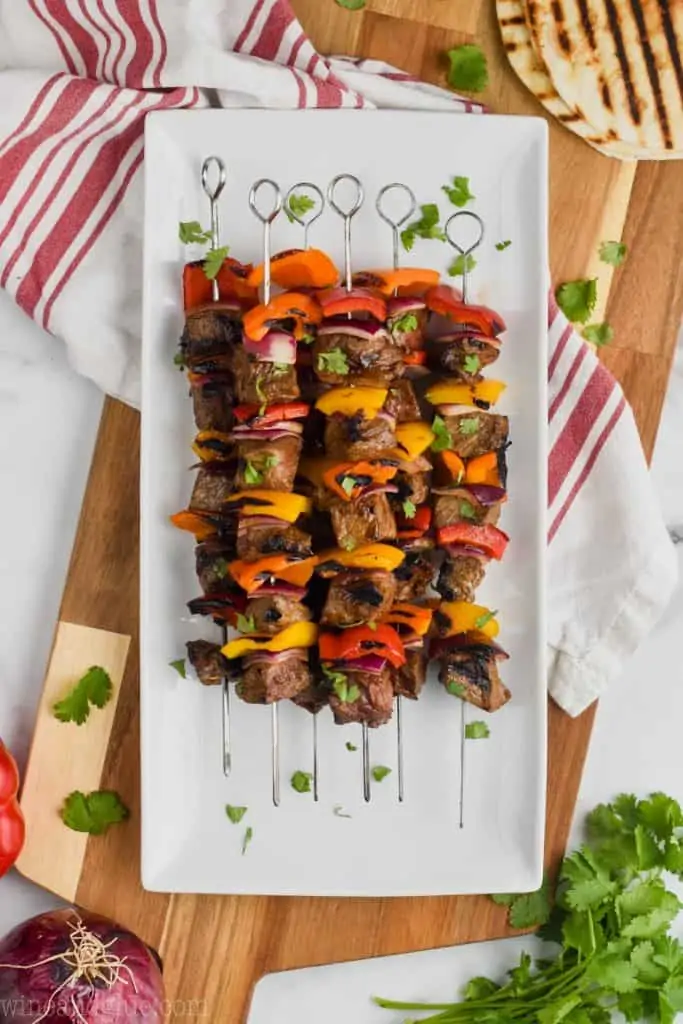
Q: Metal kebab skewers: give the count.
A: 6